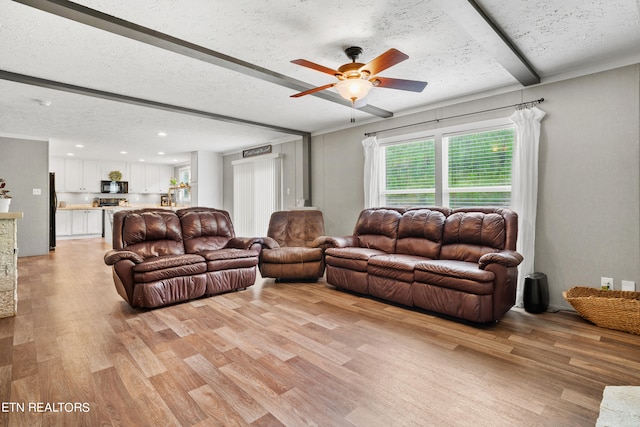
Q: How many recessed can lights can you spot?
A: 7